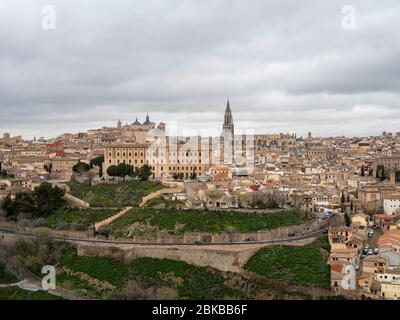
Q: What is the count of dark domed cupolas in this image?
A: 2